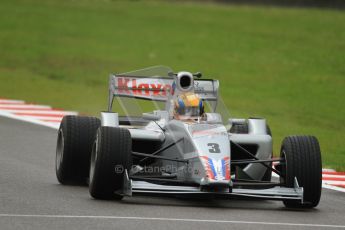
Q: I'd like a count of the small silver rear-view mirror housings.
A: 2